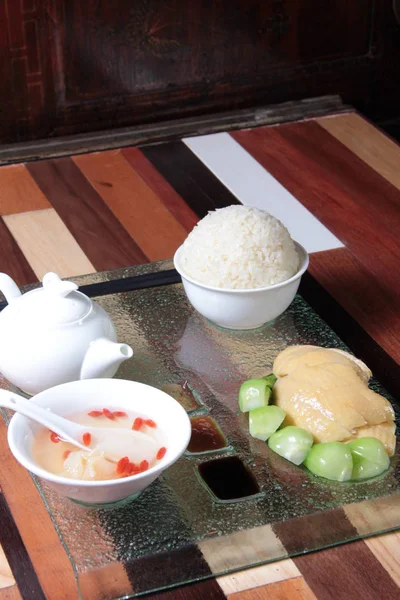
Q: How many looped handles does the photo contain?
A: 1